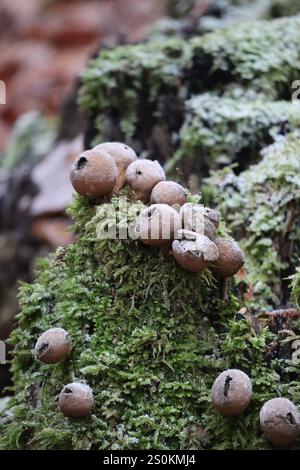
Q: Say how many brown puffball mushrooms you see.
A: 12